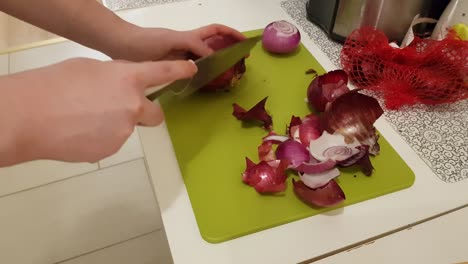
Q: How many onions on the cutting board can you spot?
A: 2